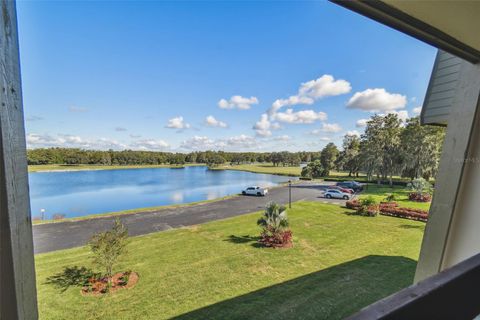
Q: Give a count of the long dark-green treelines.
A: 1